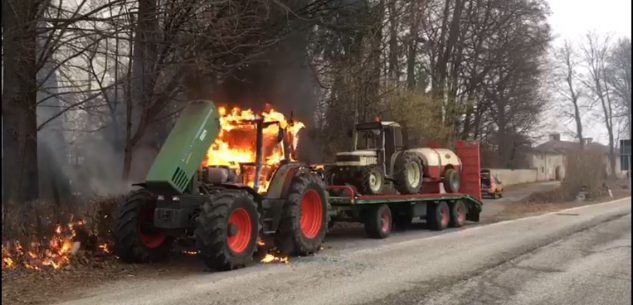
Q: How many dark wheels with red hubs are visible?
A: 6